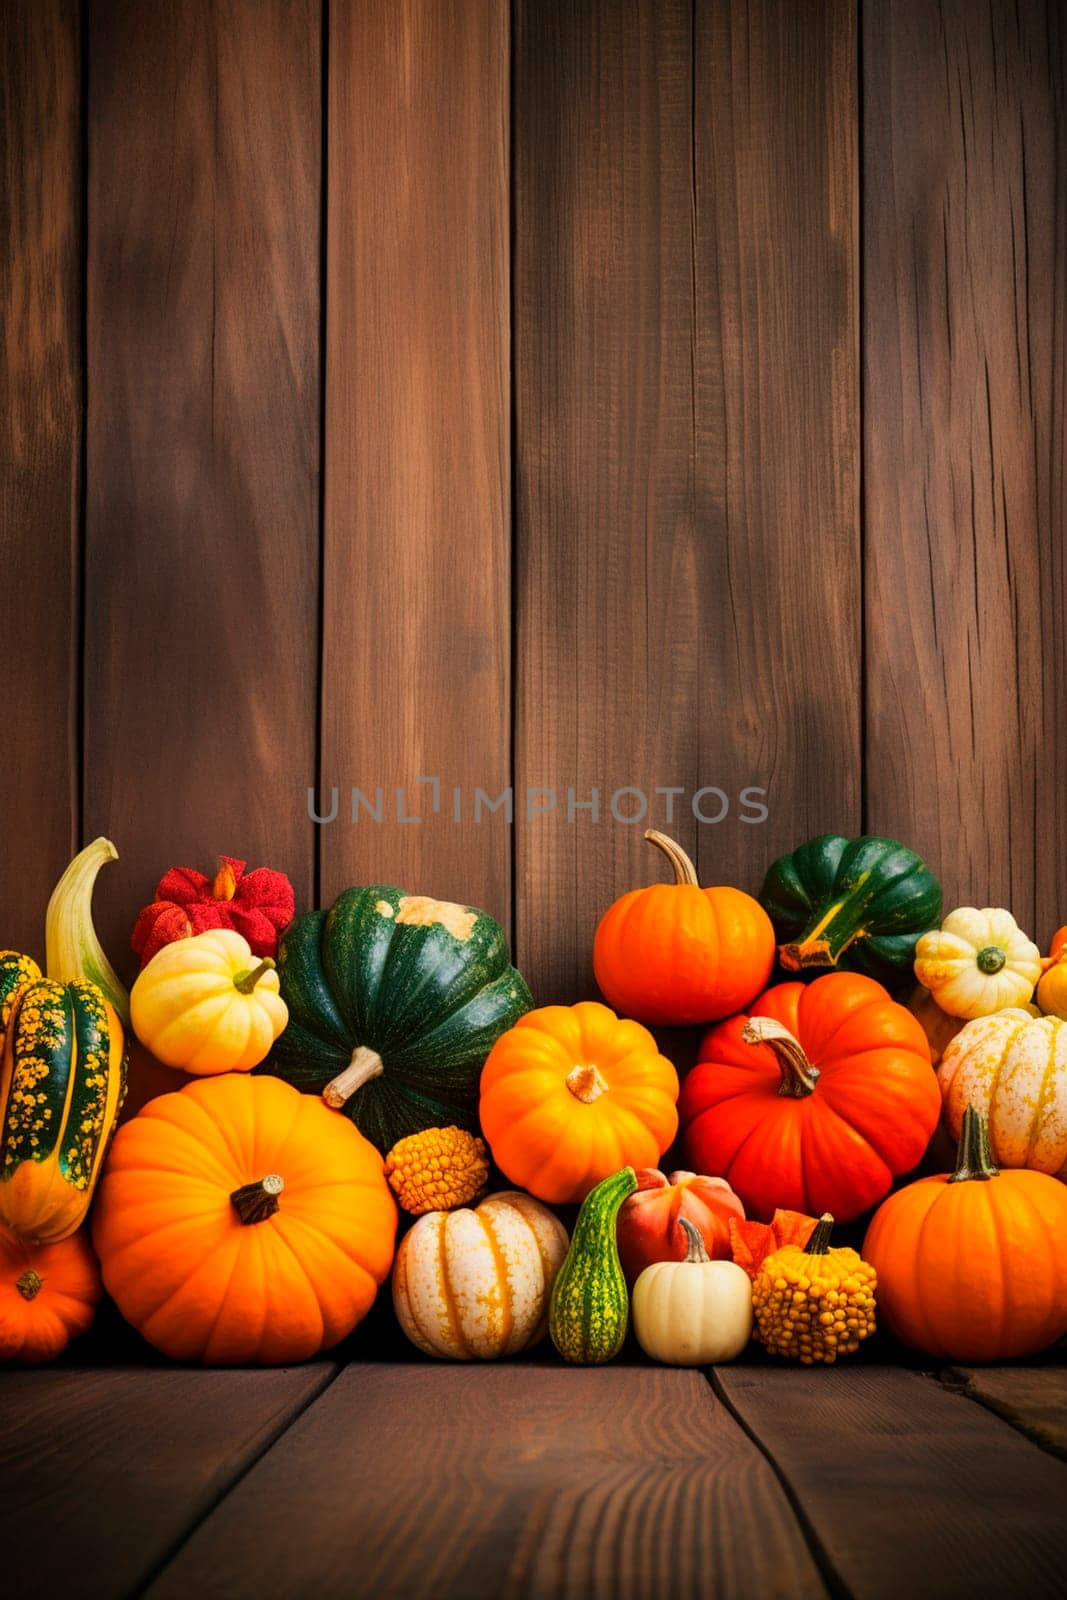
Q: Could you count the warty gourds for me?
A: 2